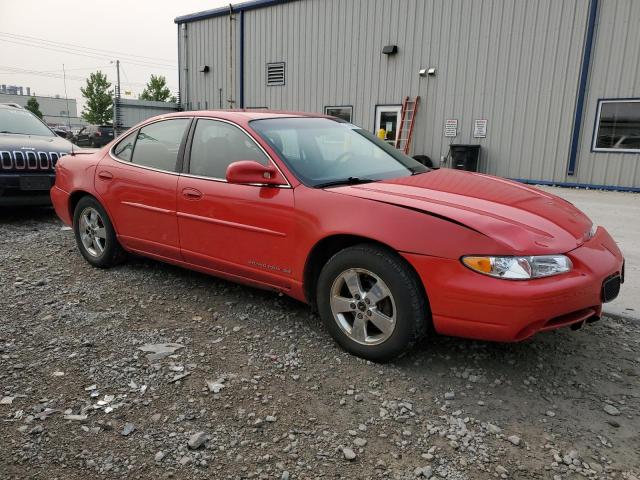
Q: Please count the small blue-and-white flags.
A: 0